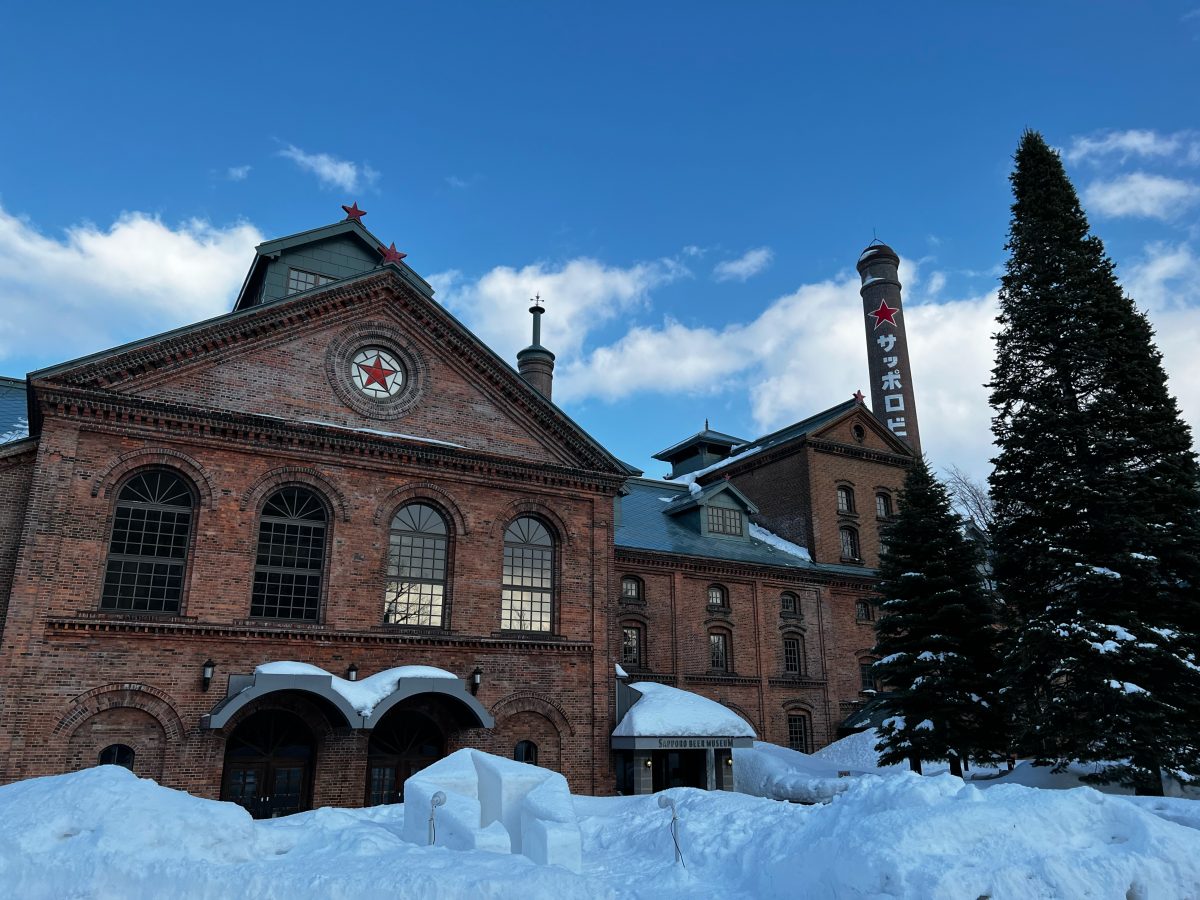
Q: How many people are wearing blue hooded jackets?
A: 0